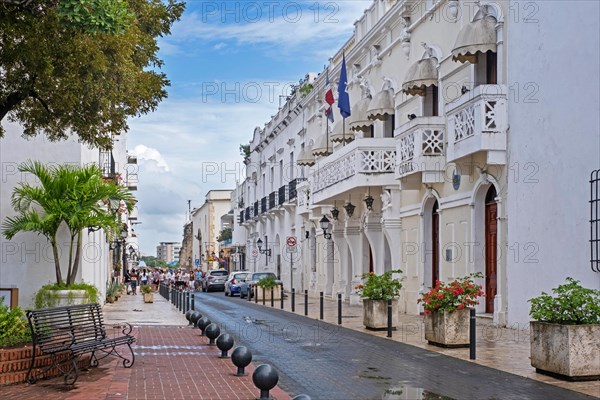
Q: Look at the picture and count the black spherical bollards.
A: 8